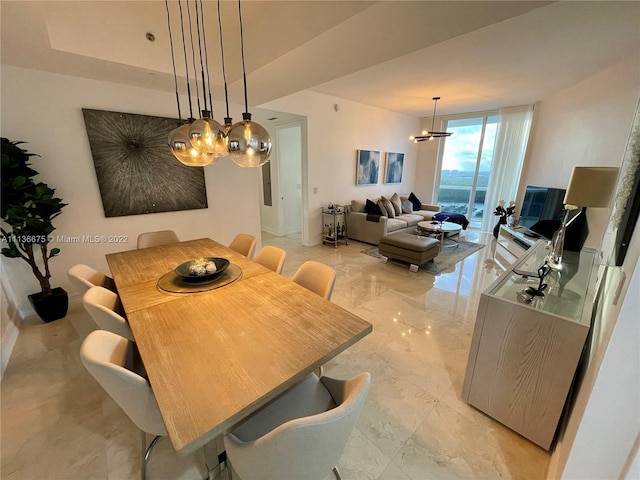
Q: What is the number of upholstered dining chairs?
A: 8